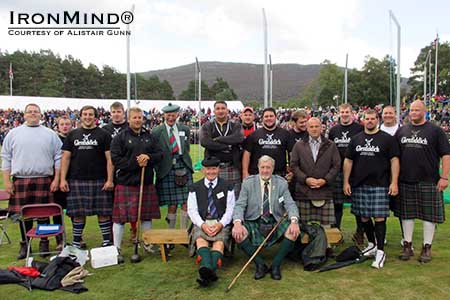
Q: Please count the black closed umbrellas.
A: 1